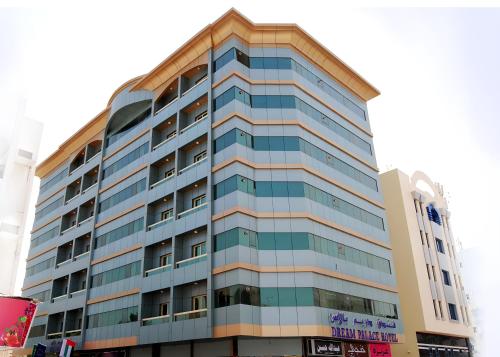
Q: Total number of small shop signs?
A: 3